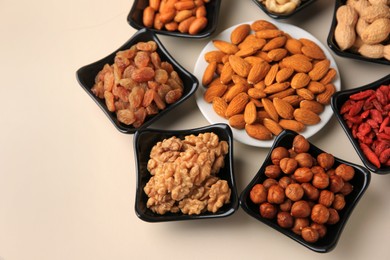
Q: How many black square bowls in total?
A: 7